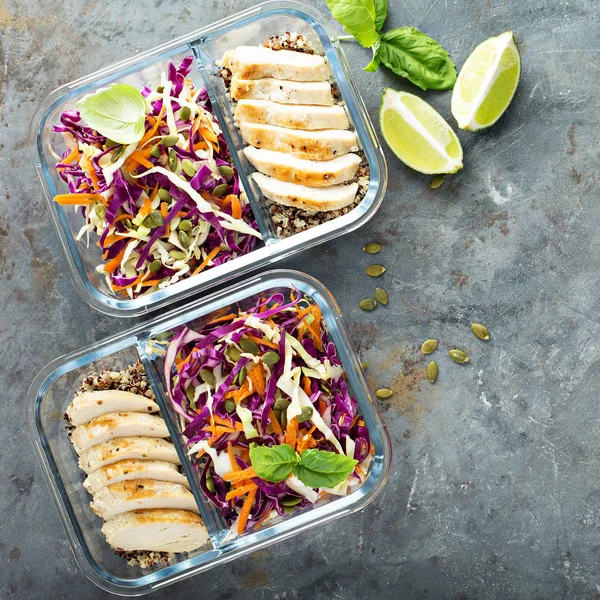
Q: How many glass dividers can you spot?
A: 2